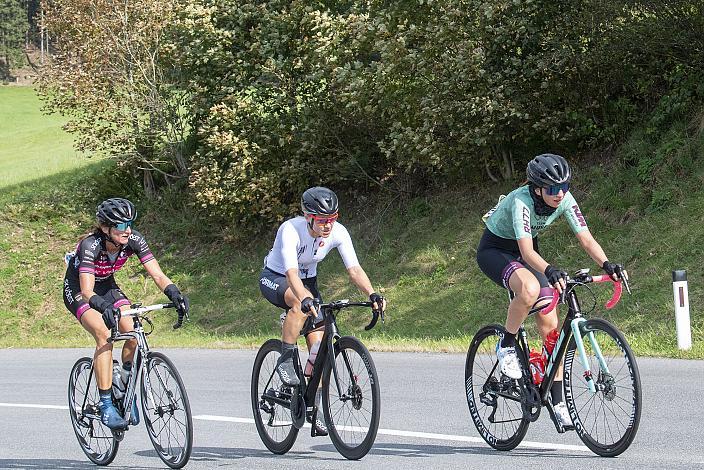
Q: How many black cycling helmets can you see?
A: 3